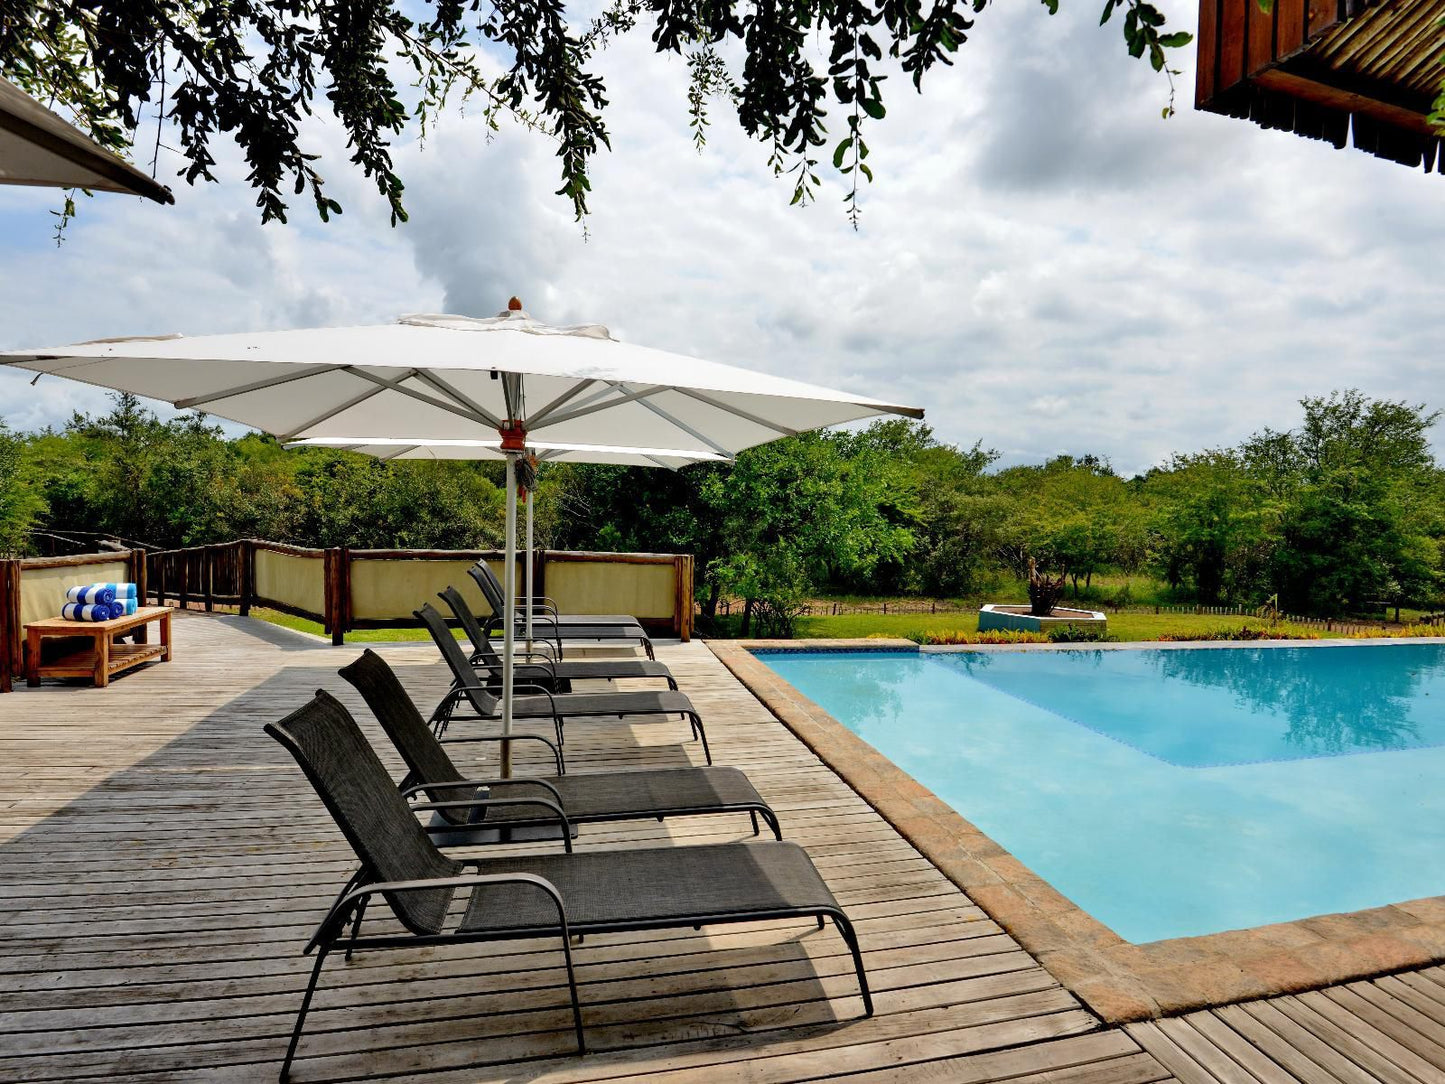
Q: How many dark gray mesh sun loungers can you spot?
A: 6